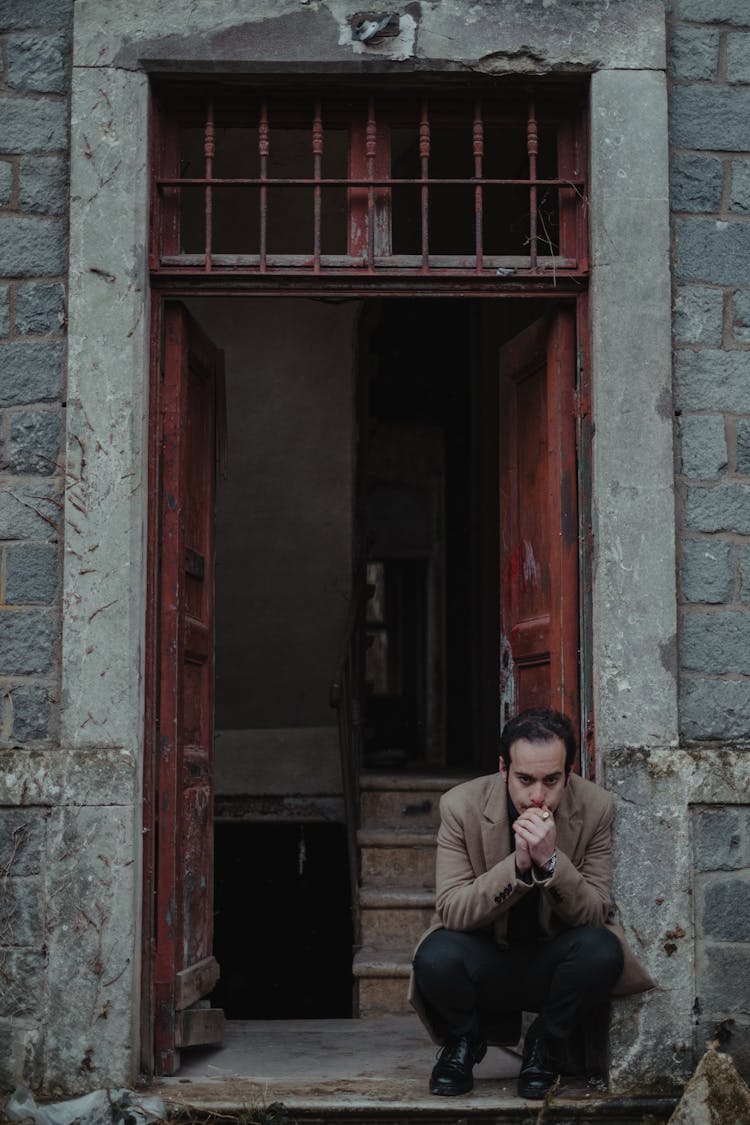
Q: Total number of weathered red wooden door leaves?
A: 2